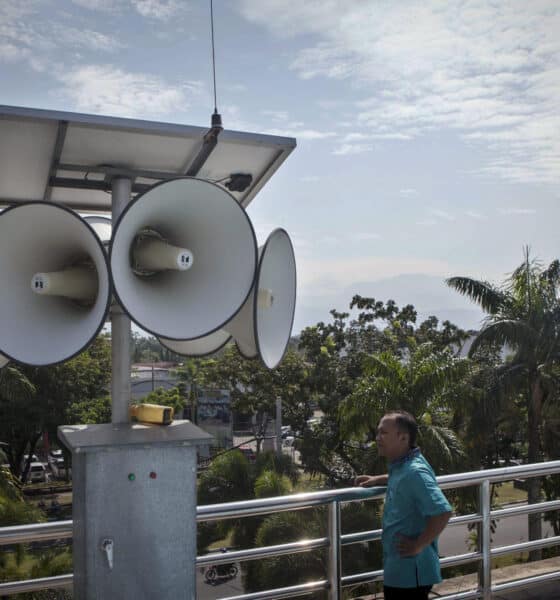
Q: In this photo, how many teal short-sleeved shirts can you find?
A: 1